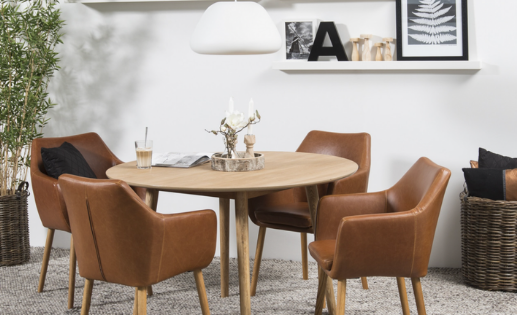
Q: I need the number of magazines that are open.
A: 1